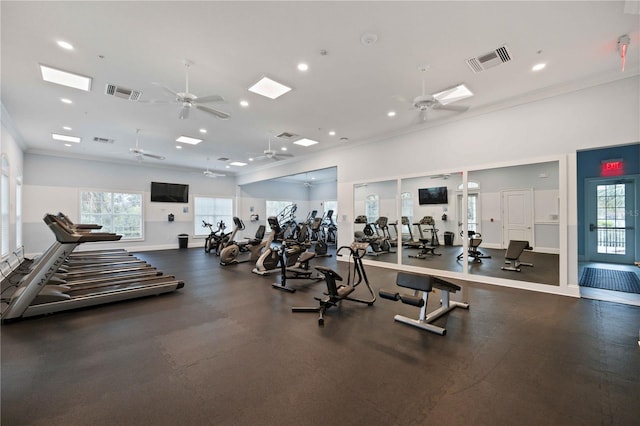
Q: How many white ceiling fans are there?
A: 5